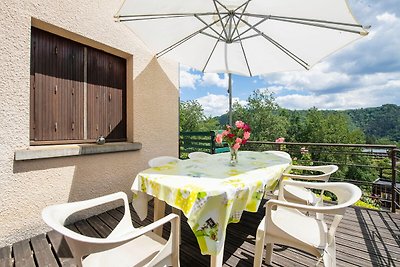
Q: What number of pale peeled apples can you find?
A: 0